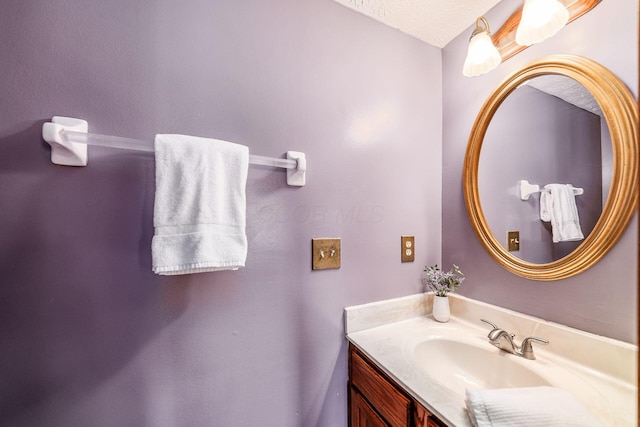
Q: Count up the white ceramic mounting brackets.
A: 2